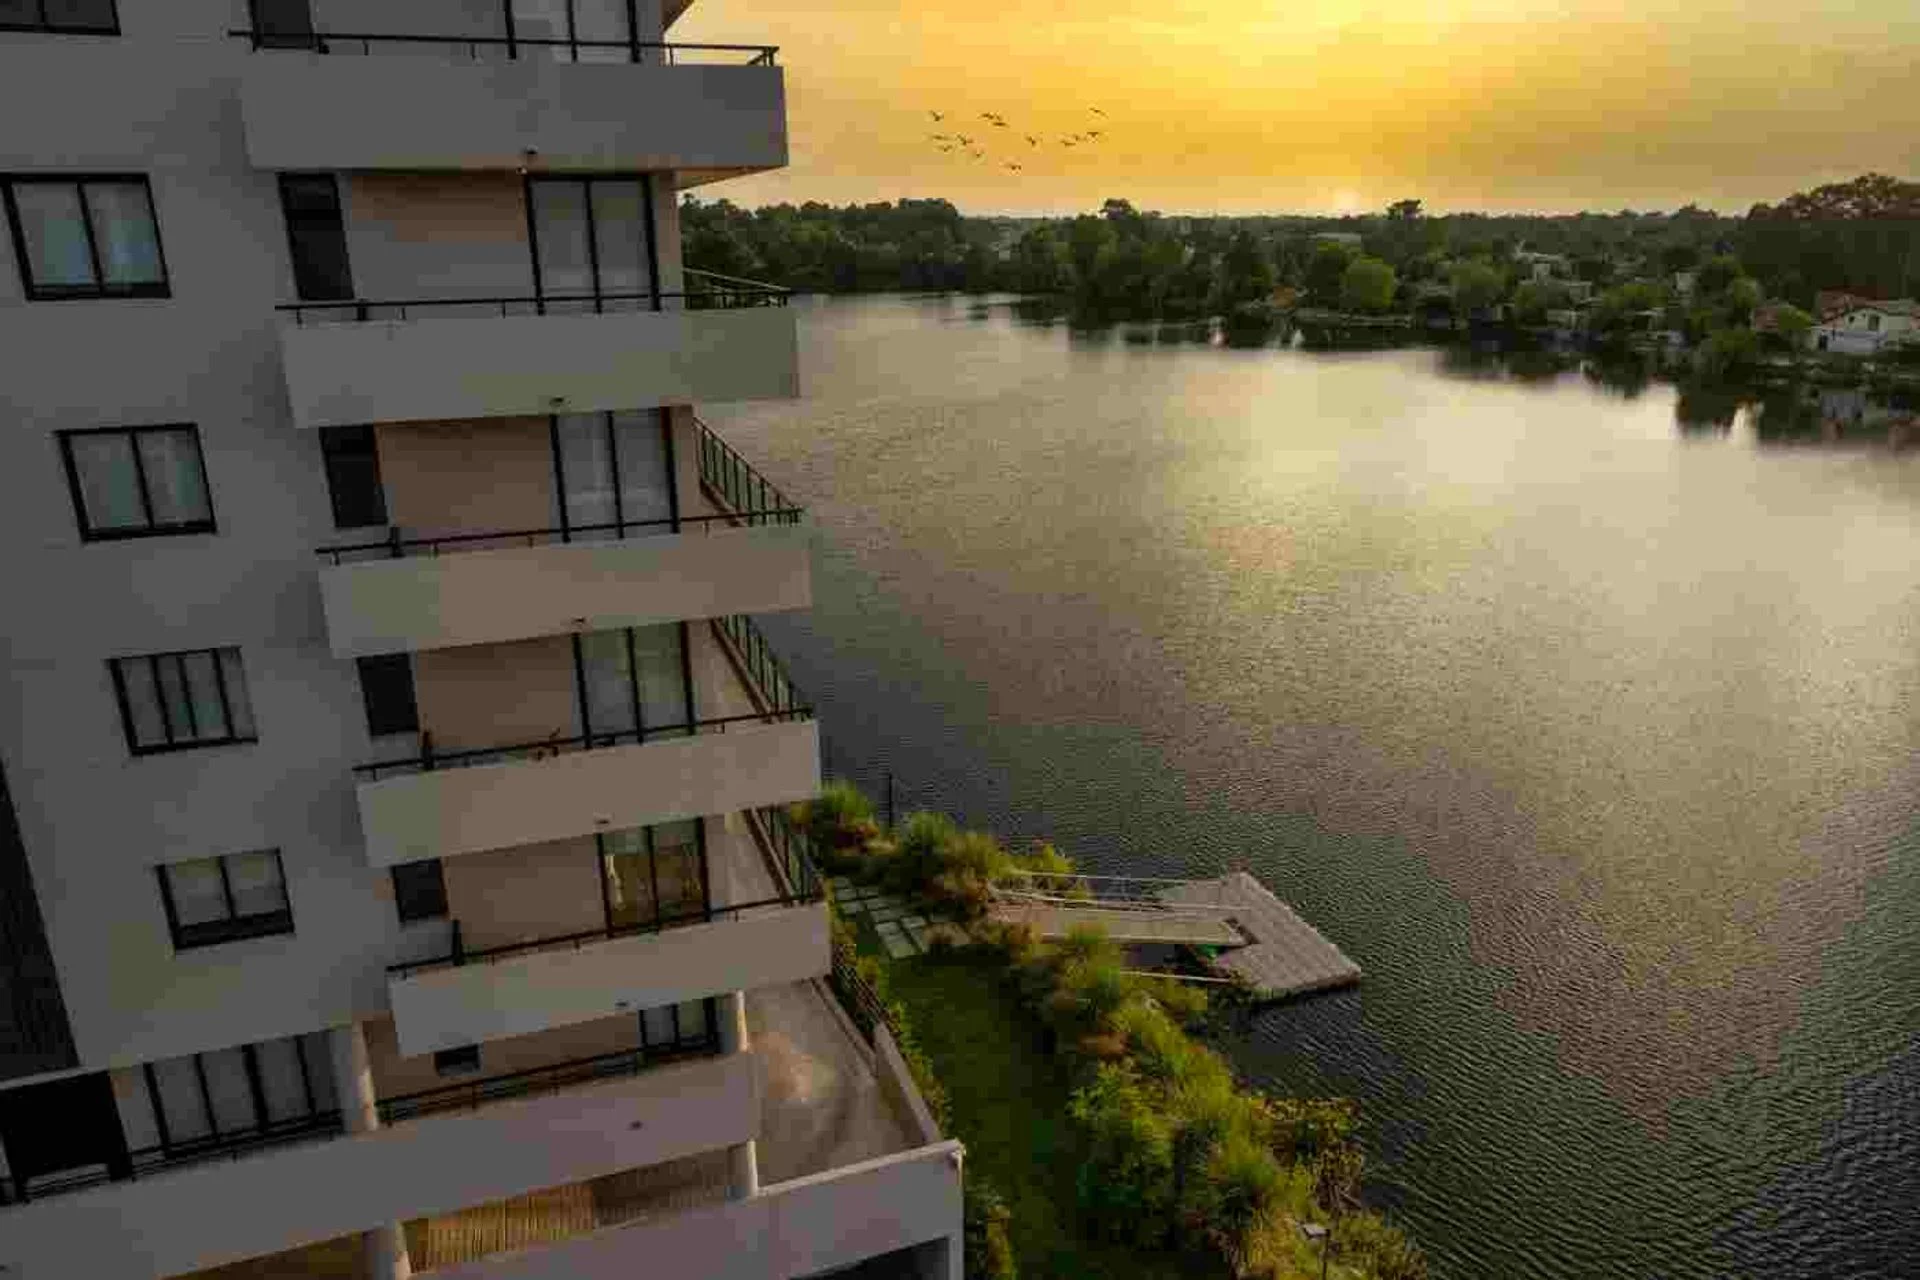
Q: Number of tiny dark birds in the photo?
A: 13